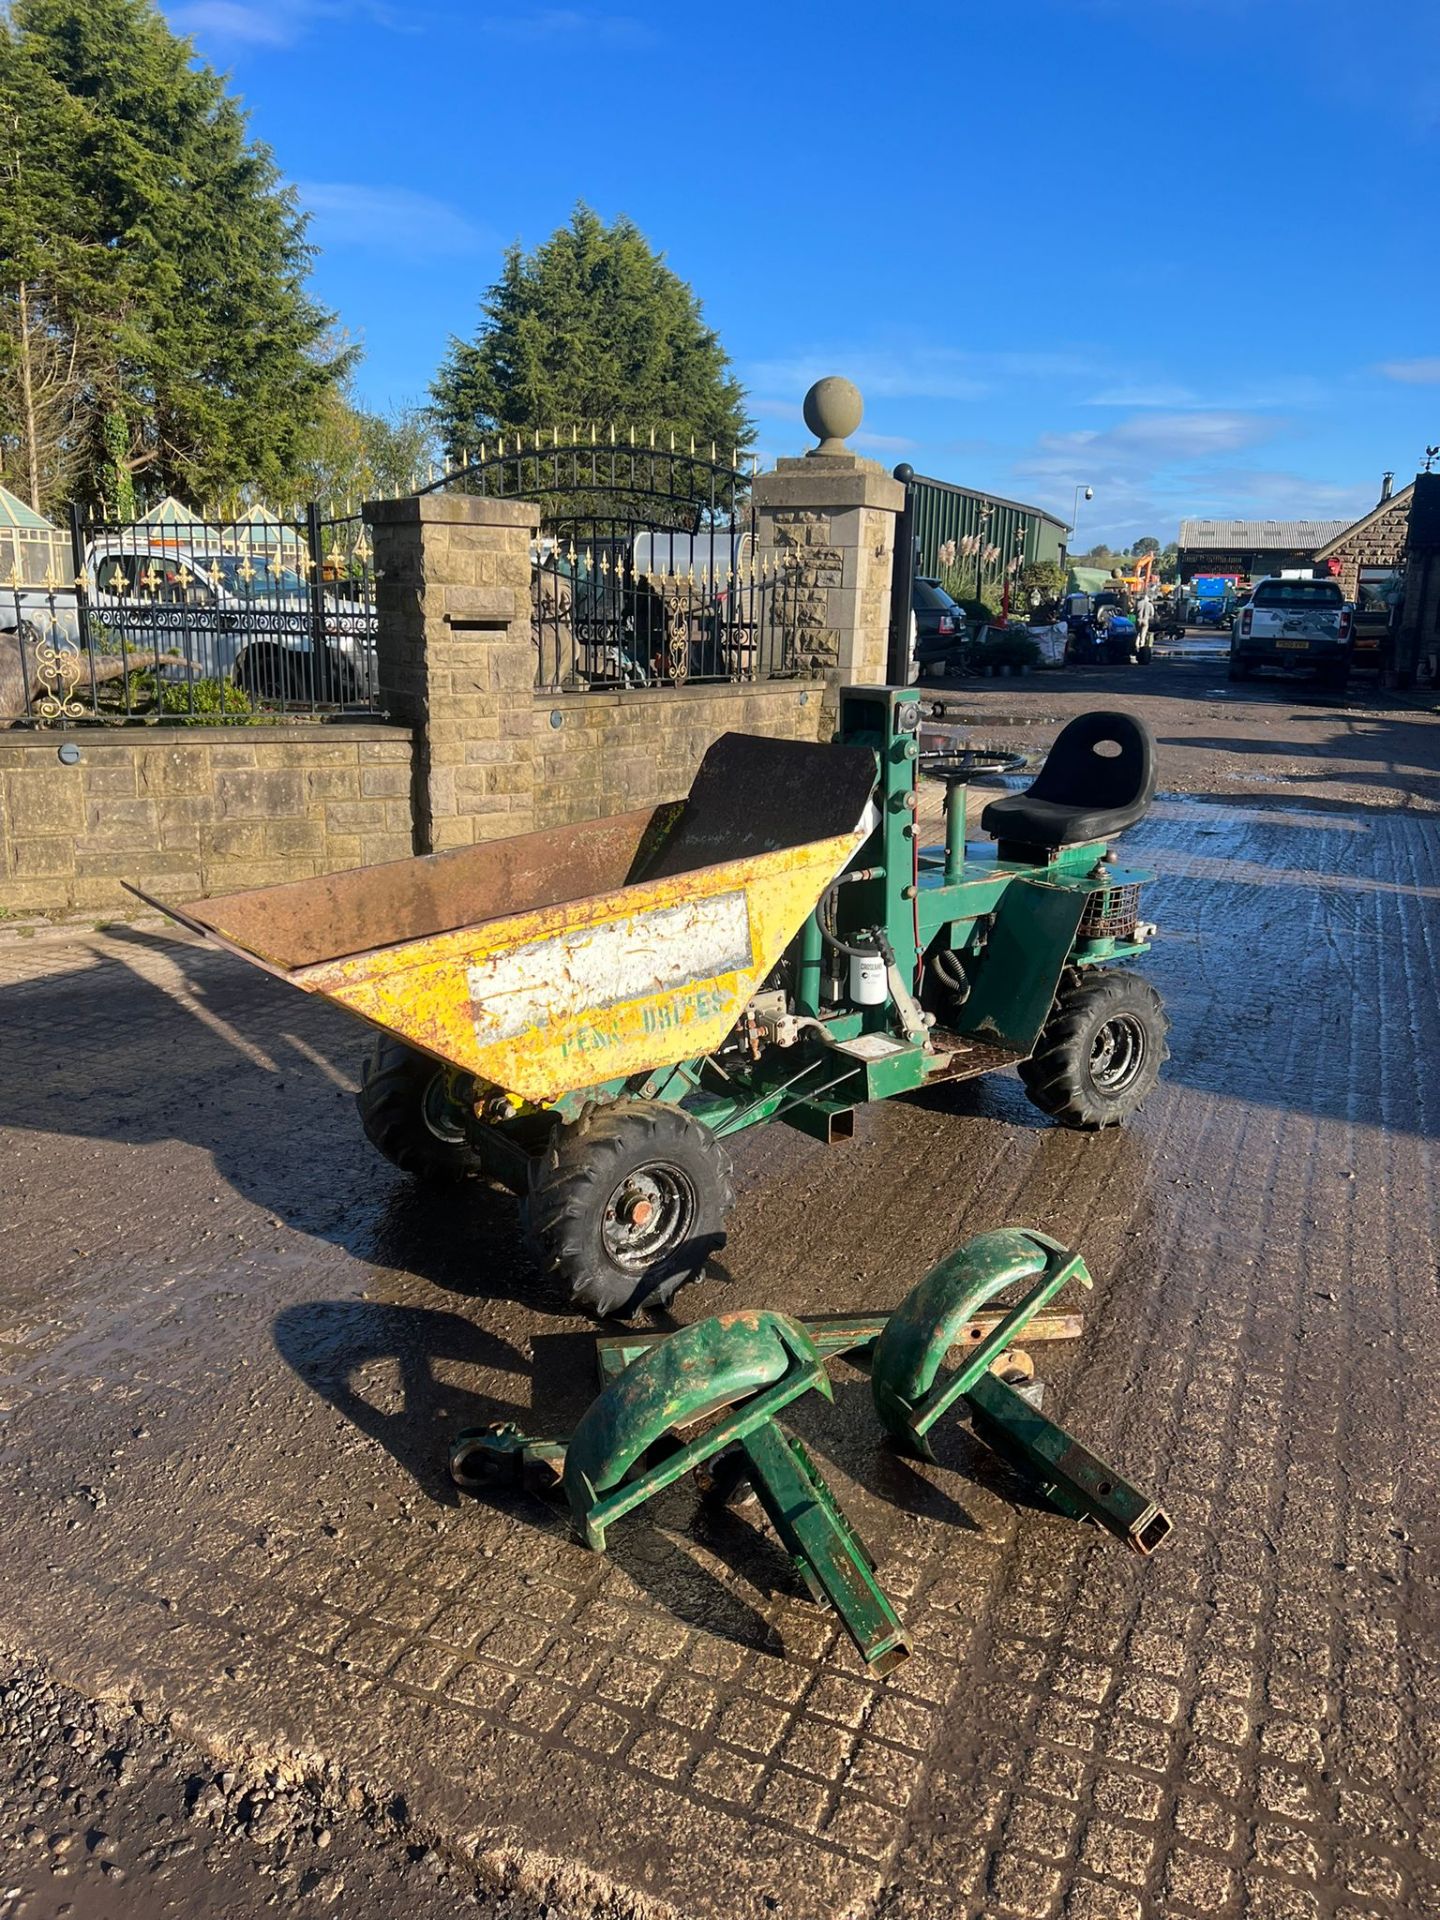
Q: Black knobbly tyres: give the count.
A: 3